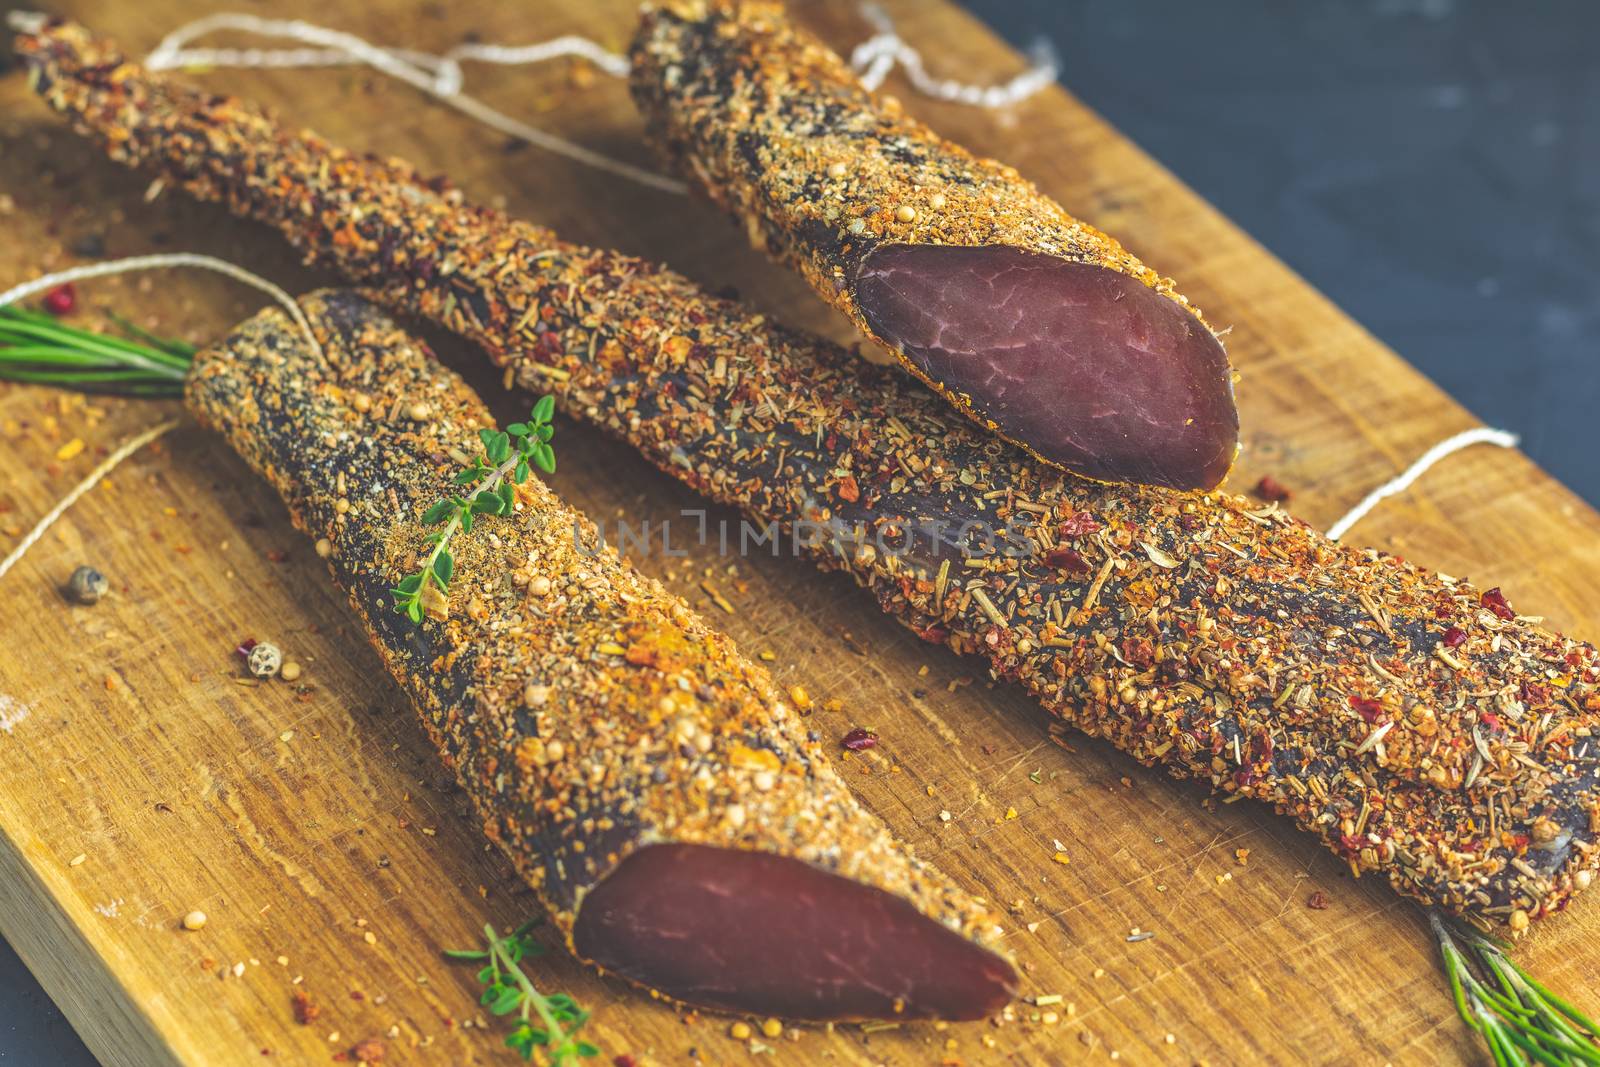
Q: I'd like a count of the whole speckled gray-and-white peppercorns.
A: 2